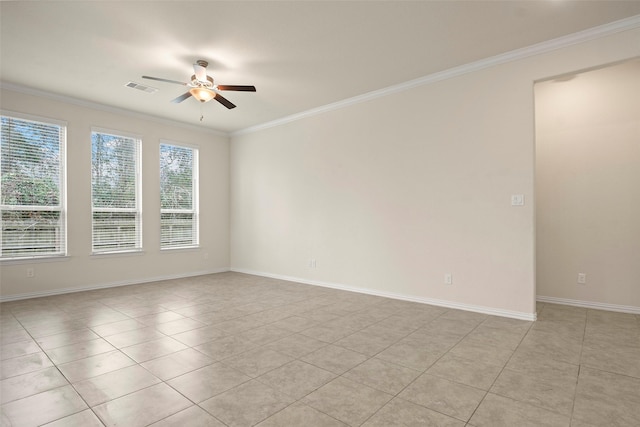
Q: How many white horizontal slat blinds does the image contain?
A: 3